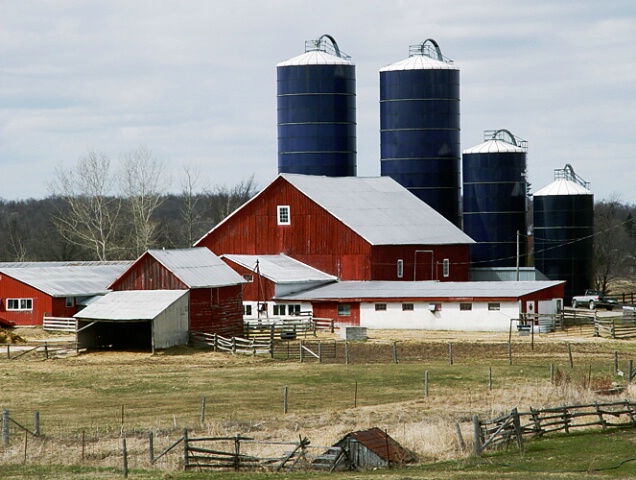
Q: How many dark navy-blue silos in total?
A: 4